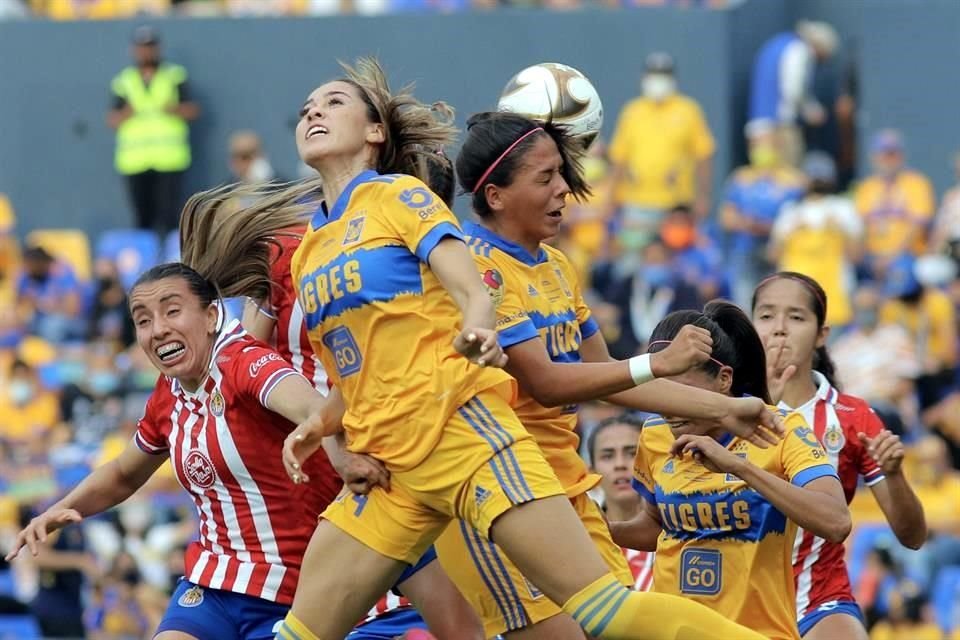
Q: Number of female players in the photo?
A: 7